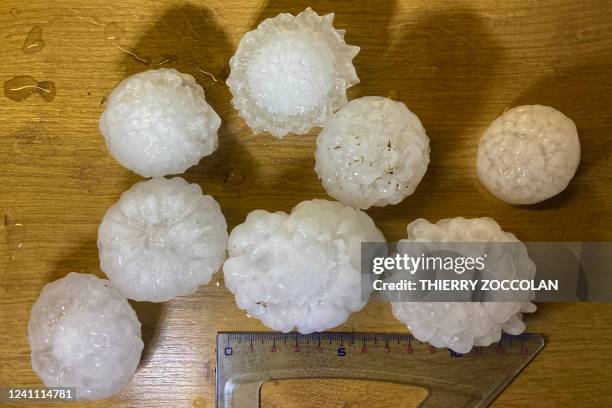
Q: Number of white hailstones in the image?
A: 8